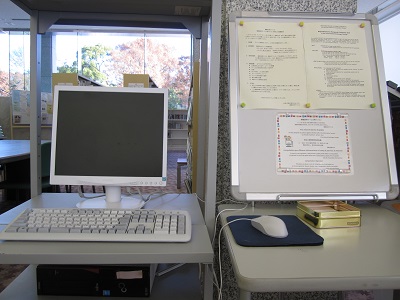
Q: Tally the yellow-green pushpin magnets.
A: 6